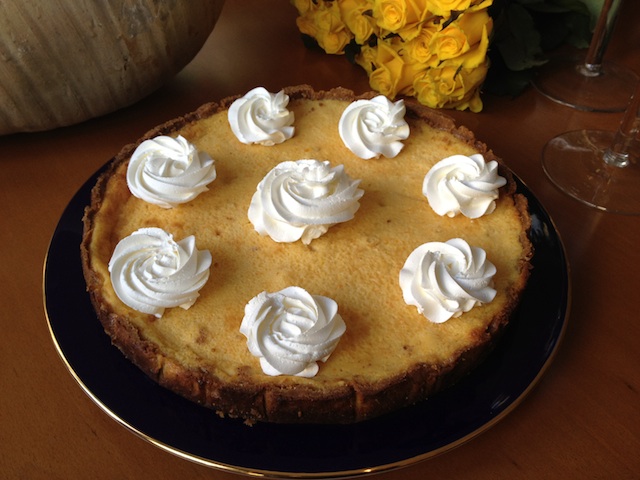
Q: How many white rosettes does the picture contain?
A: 8